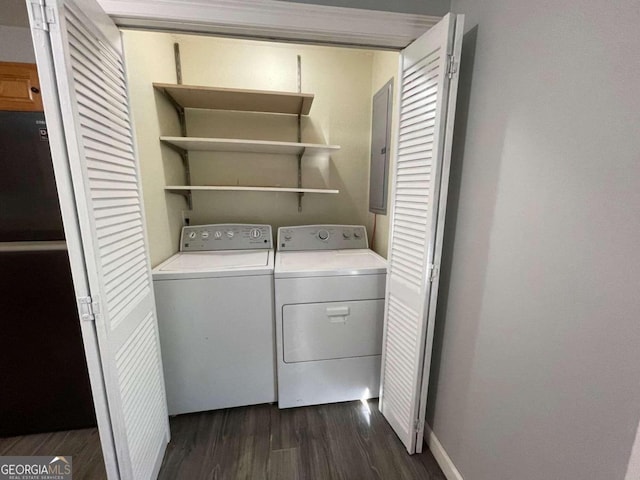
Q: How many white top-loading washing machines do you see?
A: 1